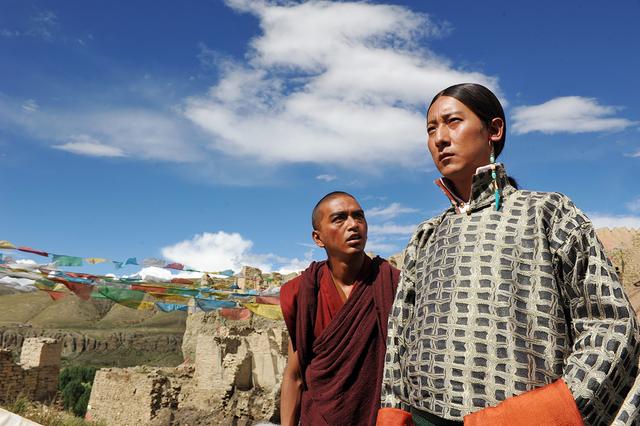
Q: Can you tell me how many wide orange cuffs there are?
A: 2